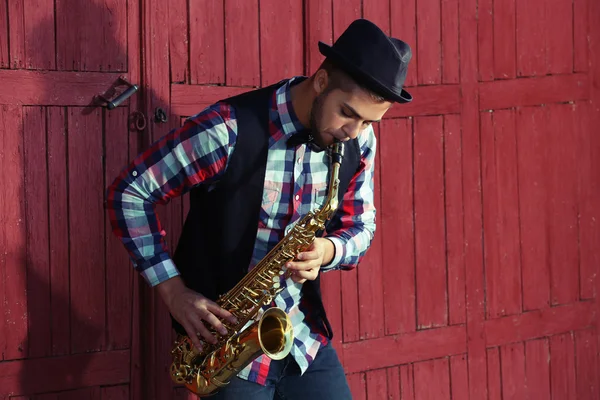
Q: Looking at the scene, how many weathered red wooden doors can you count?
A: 2